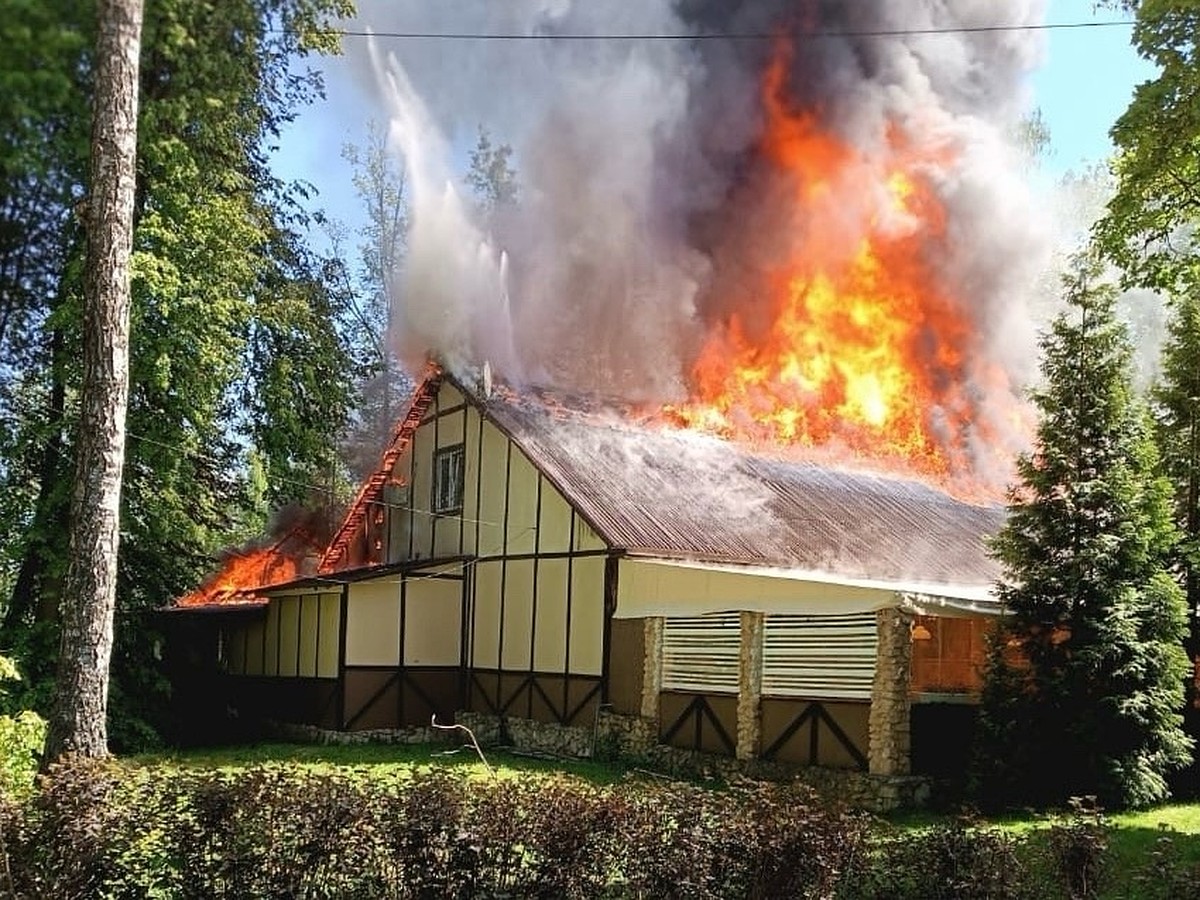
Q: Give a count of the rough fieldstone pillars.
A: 3